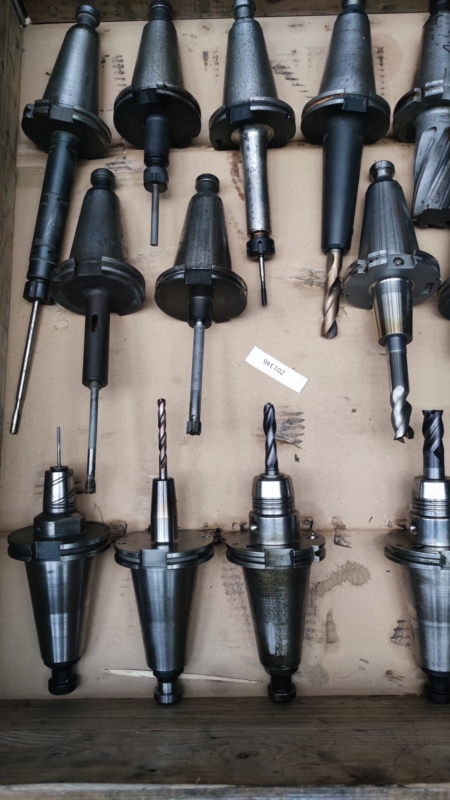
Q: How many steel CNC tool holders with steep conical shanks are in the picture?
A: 12